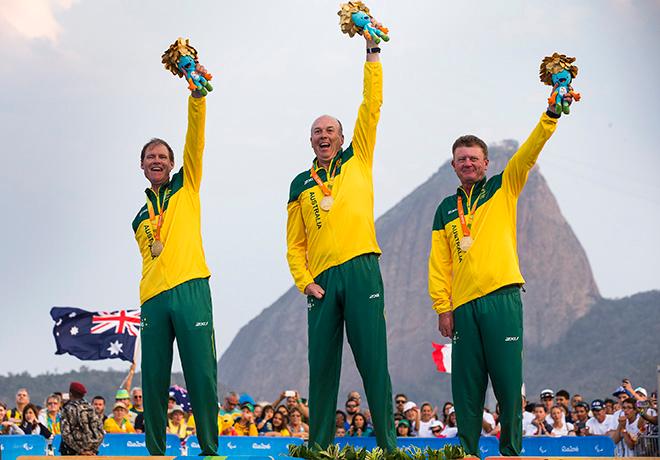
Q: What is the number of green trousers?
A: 3